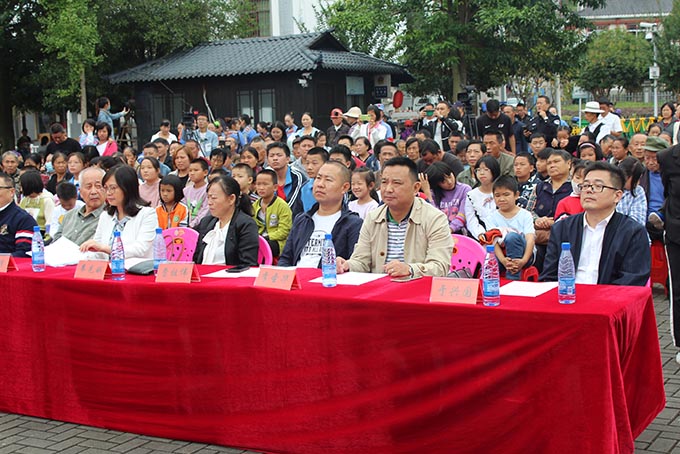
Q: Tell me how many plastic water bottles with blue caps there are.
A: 6